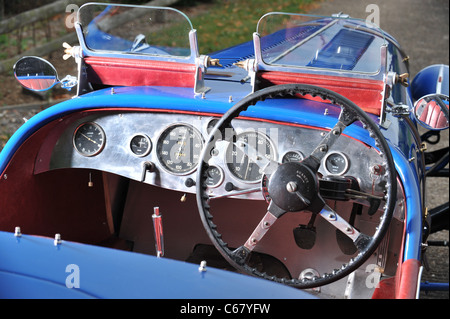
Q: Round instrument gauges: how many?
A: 8